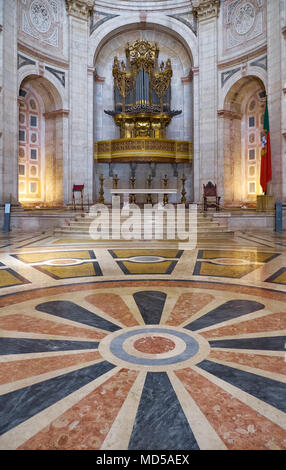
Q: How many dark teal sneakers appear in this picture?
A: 0